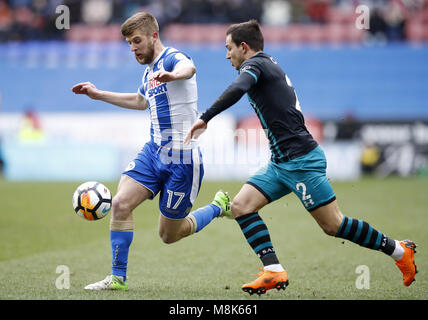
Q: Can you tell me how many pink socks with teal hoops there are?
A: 0